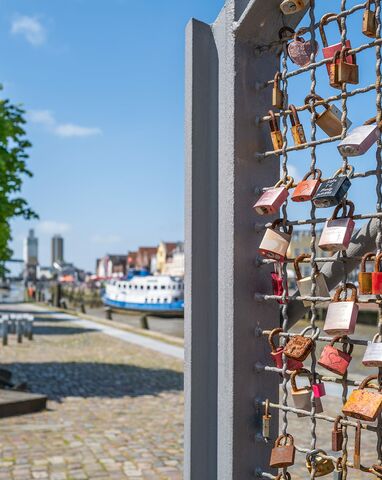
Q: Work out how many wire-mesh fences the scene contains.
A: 1